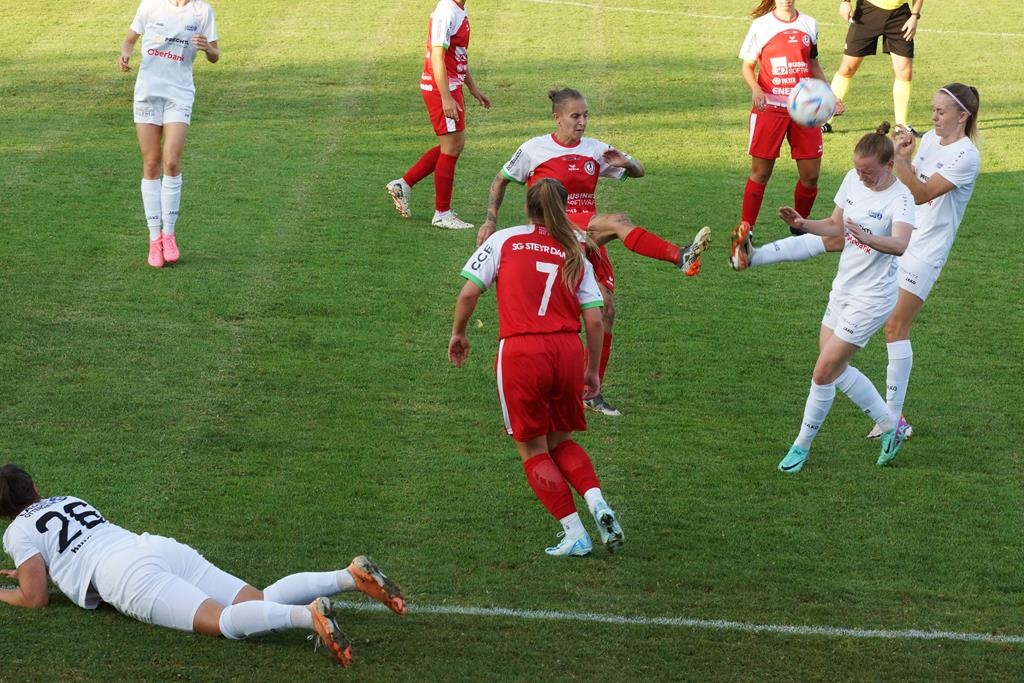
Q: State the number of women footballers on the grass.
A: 8